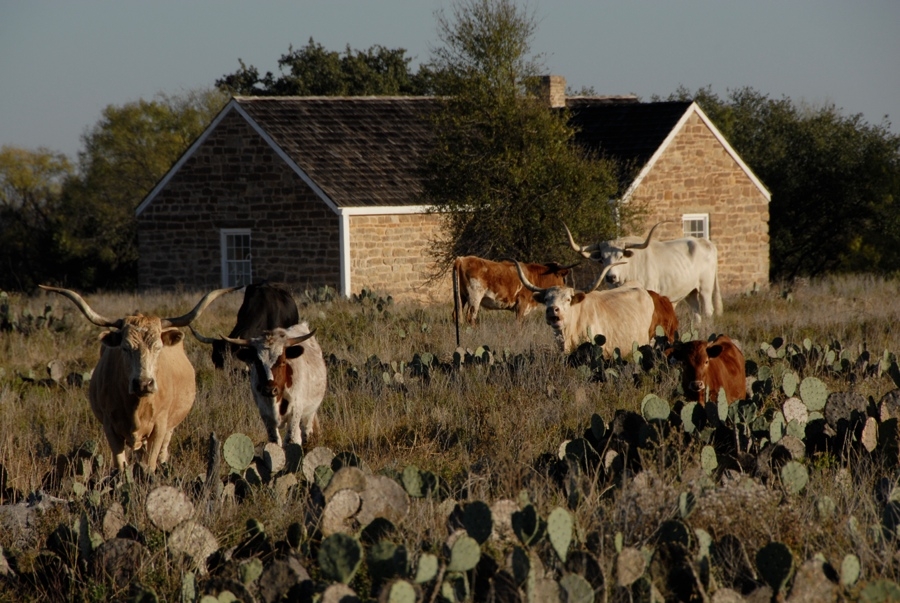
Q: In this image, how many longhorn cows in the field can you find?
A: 8